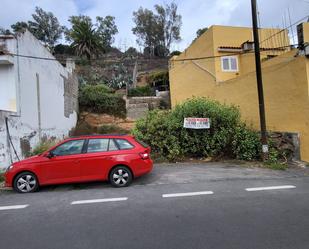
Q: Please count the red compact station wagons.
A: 1